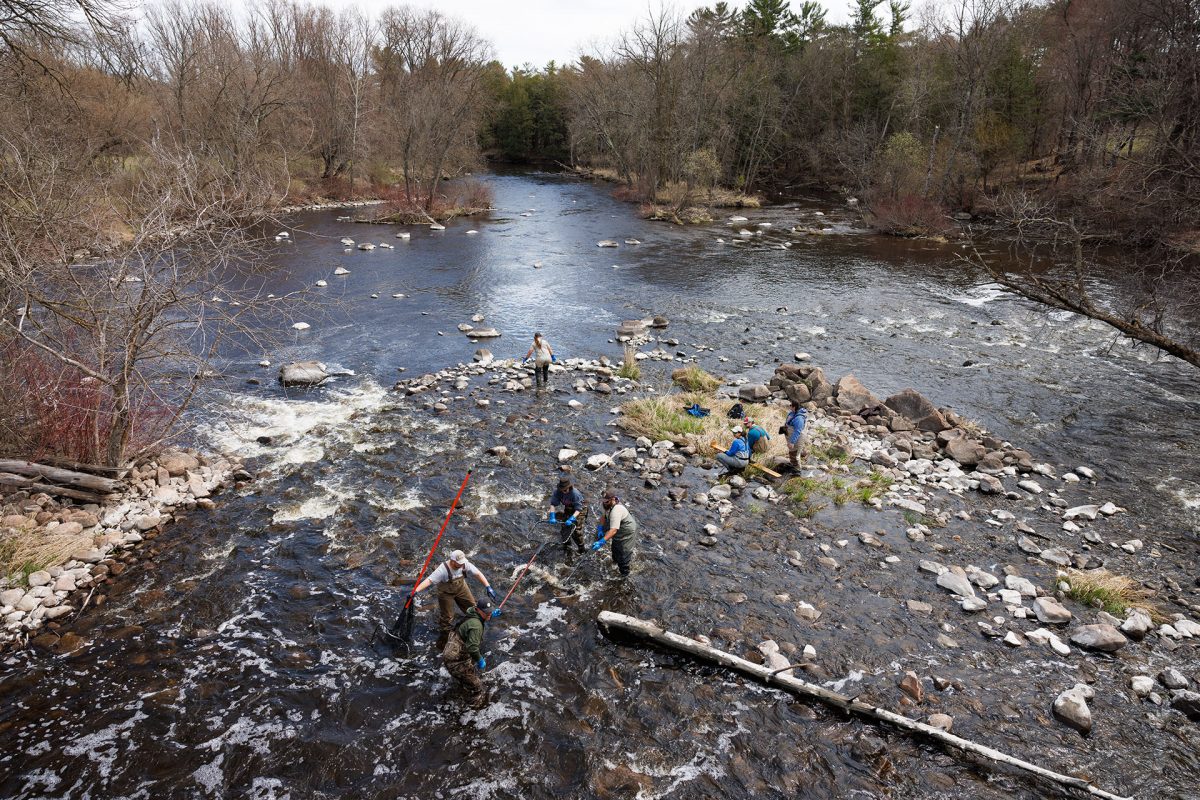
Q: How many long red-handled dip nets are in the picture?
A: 2